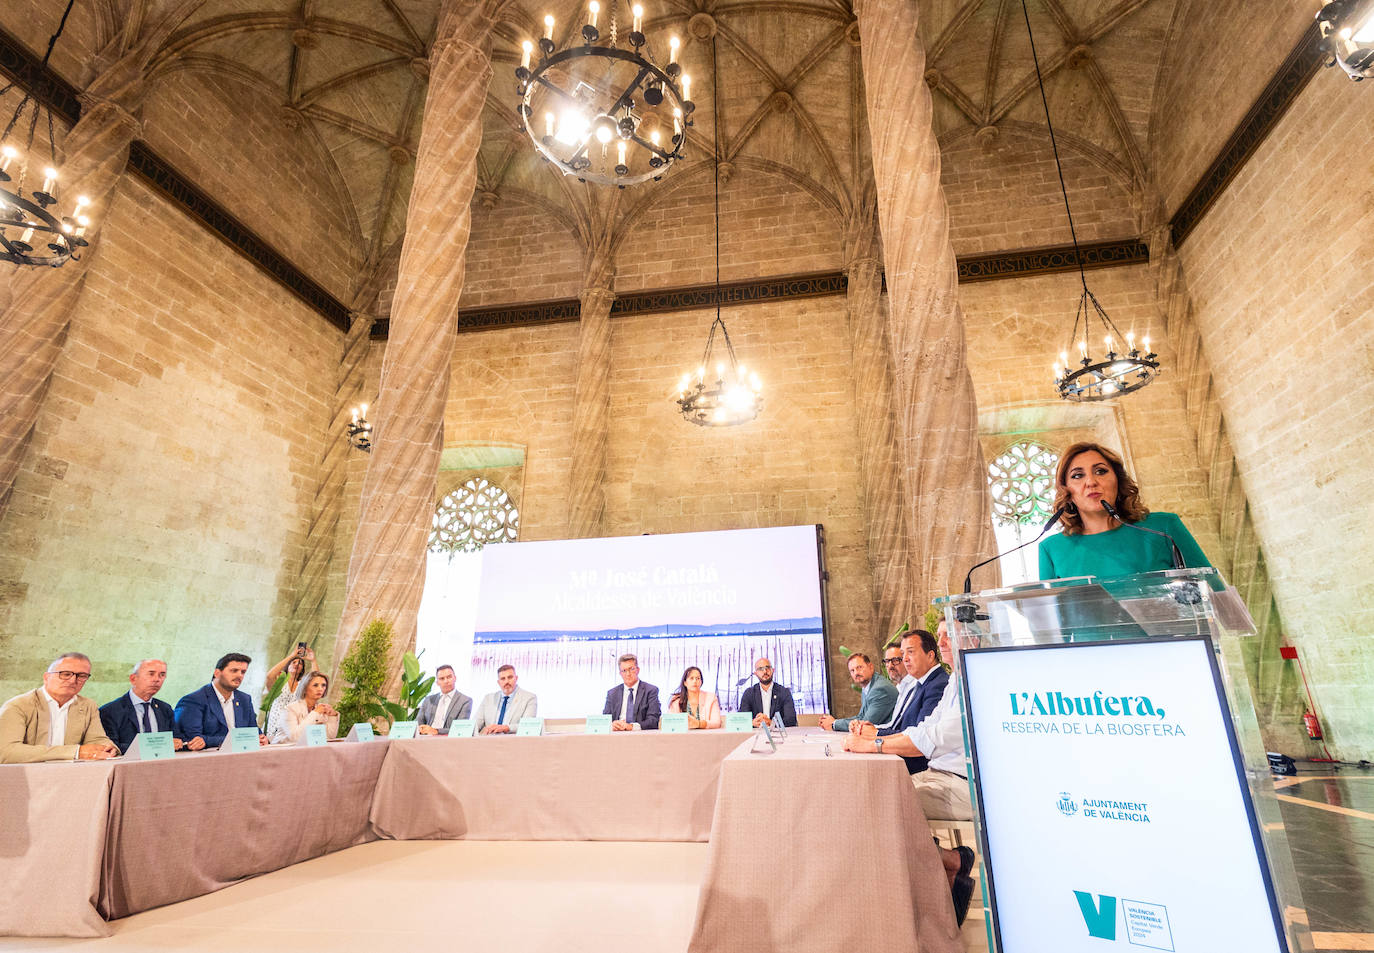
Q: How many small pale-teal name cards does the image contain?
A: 10